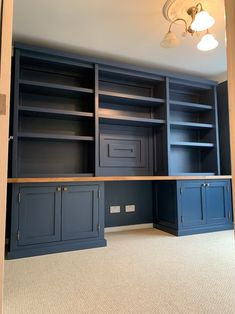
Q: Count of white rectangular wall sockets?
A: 2